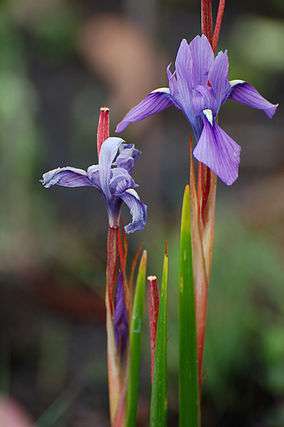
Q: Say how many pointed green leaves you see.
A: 3